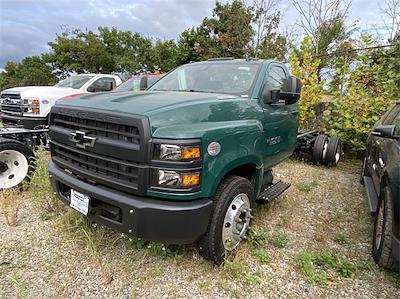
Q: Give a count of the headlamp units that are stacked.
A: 2